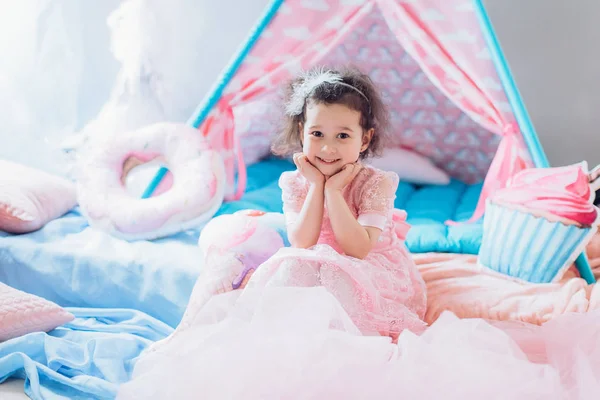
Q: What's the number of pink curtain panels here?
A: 2